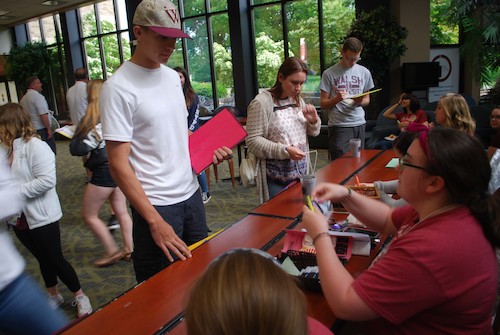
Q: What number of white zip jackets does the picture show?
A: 1